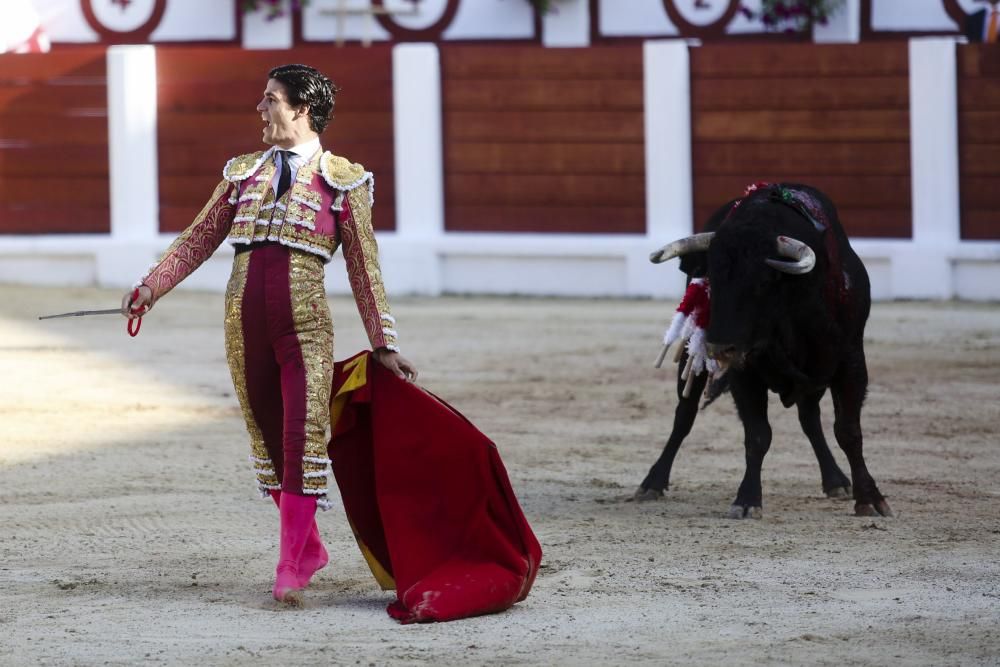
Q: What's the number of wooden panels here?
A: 5